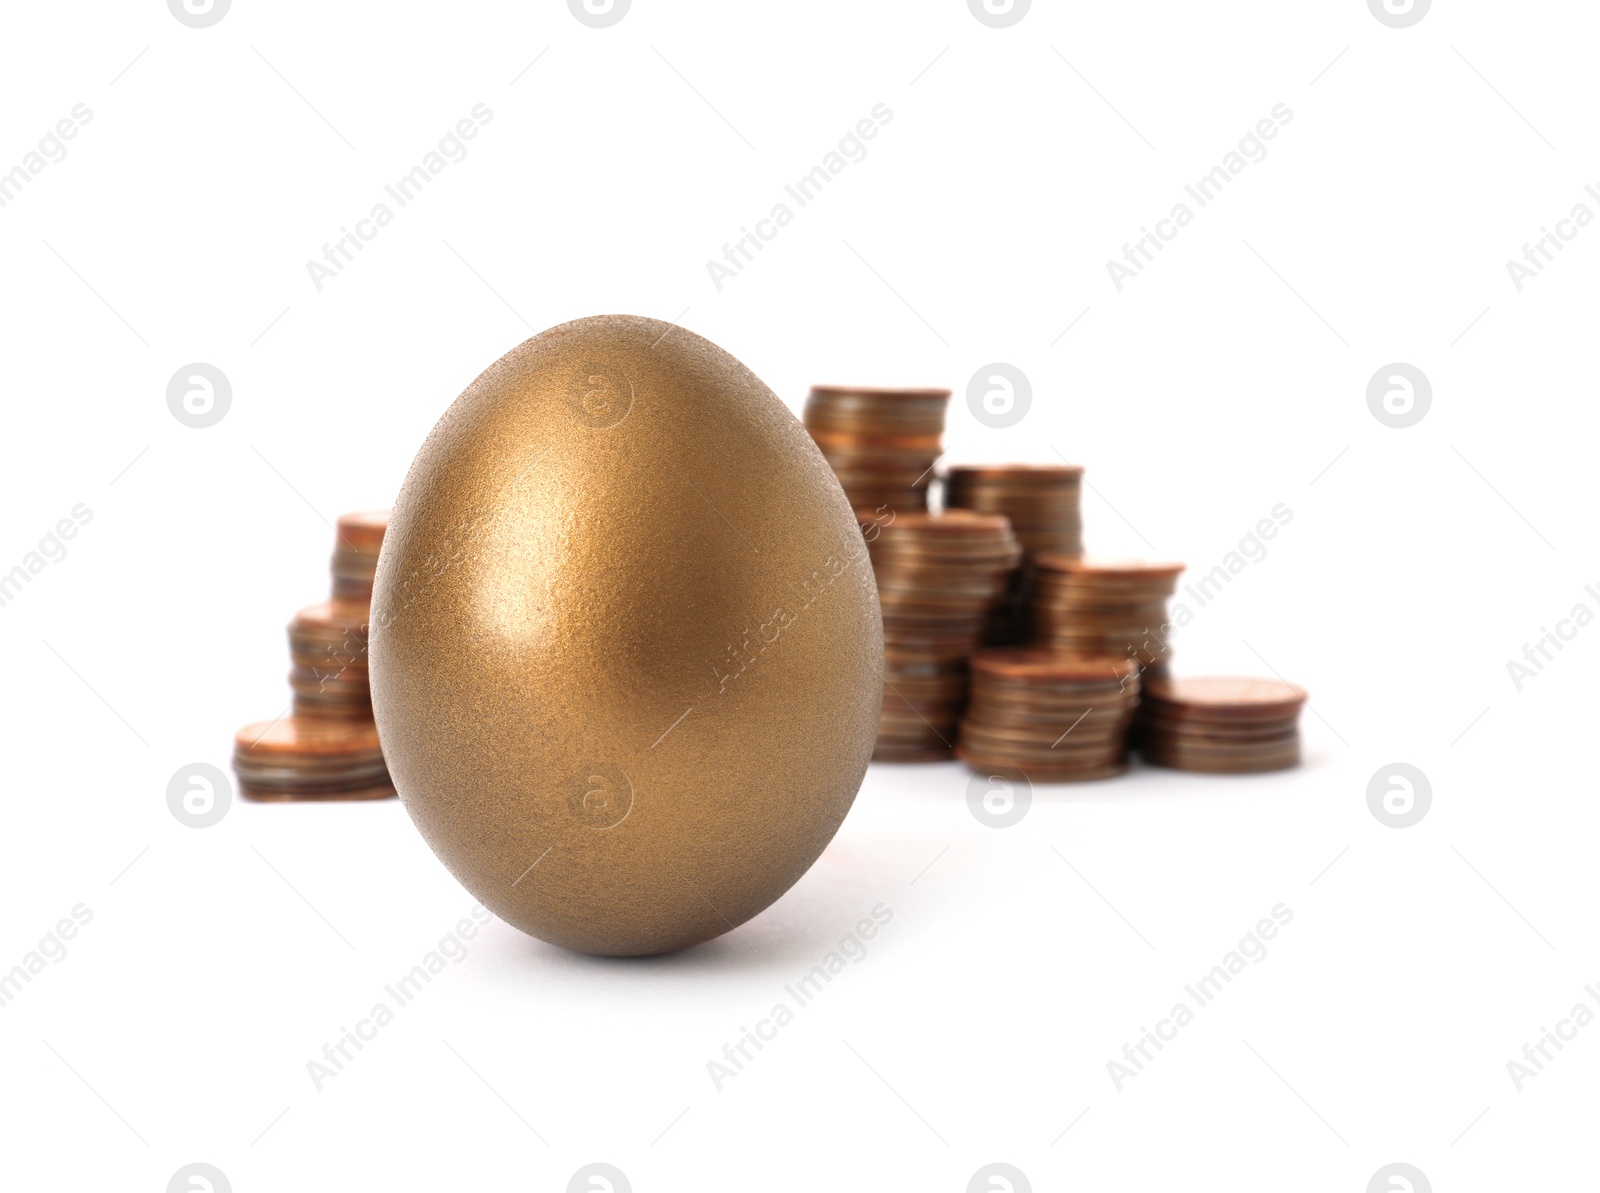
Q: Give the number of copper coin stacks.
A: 9